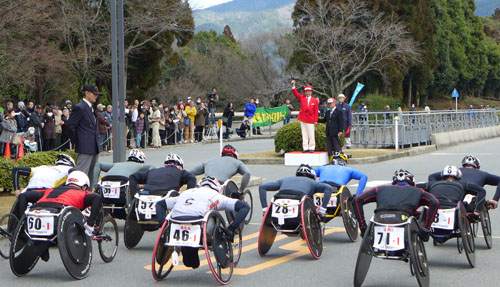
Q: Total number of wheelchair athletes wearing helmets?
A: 11